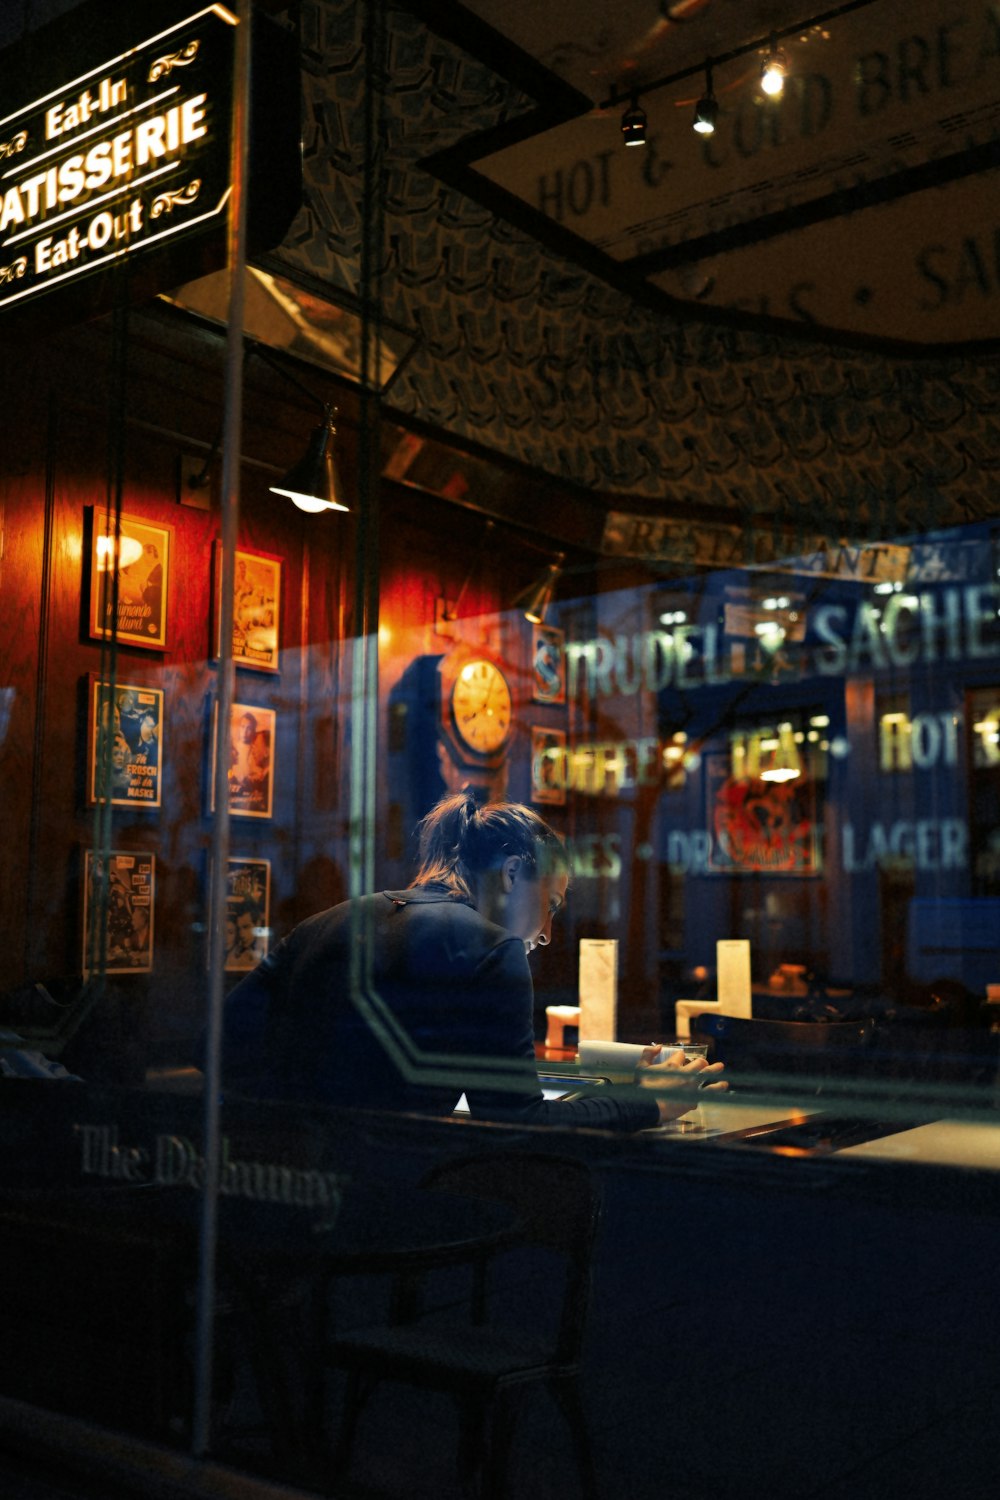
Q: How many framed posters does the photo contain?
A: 9